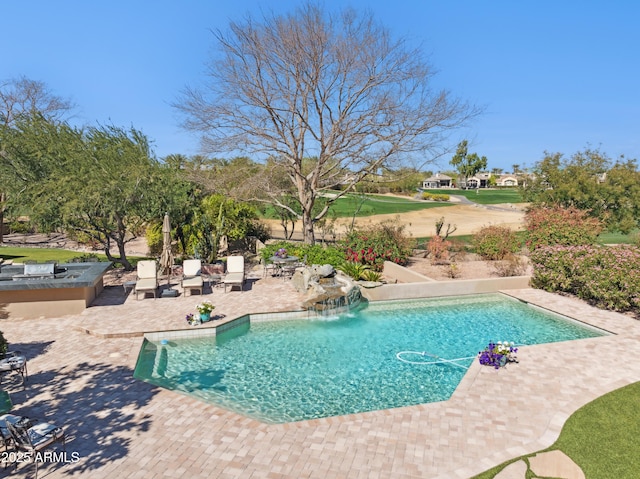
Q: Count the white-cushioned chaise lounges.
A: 3